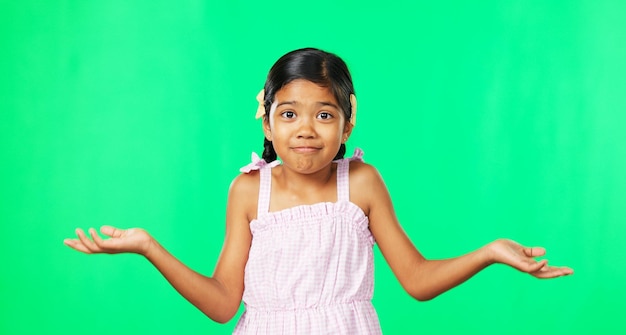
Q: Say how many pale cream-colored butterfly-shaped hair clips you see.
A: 2